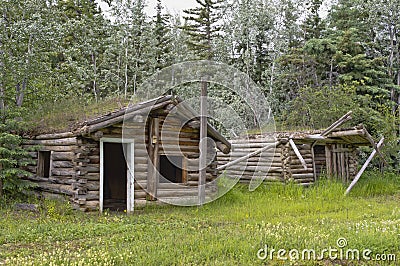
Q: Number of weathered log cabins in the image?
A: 2